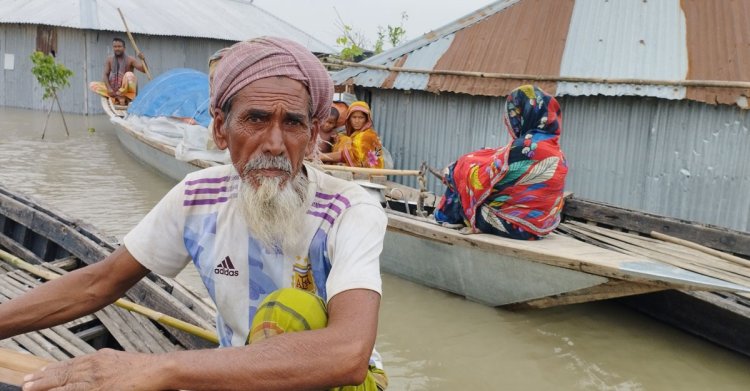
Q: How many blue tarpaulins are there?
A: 1